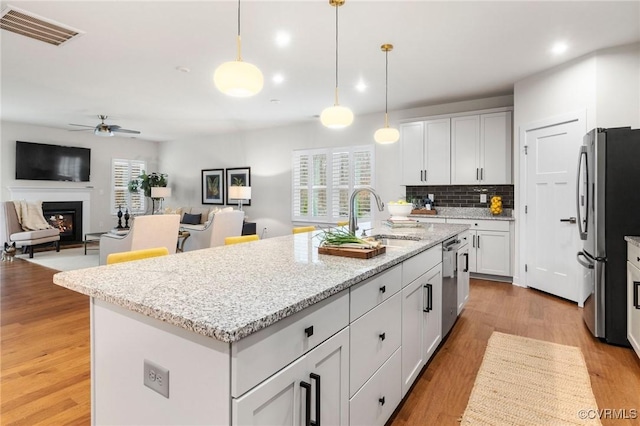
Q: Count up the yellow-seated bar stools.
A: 4